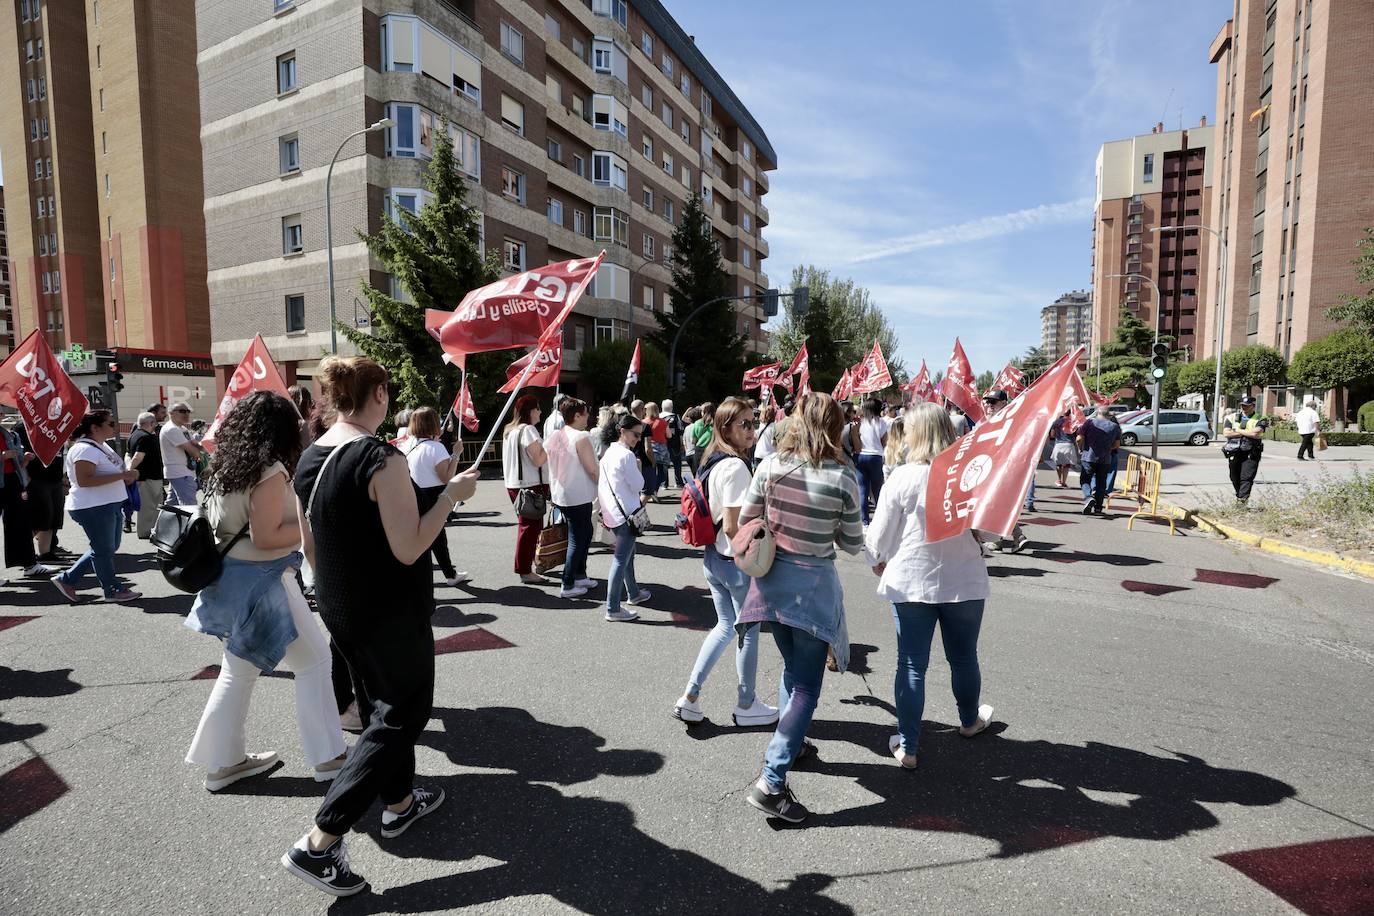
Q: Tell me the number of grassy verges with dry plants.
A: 1